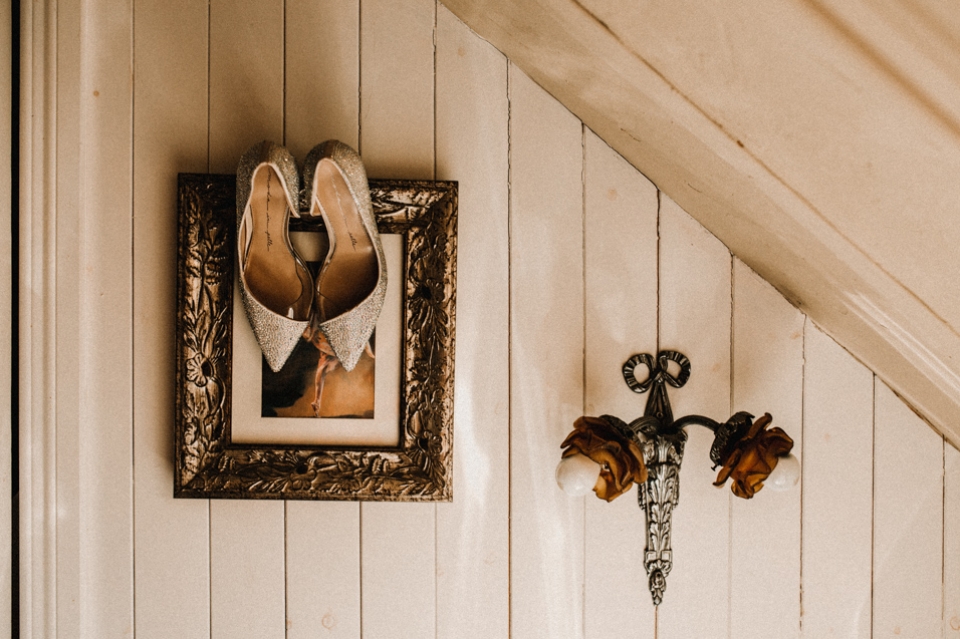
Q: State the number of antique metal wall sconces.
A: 1